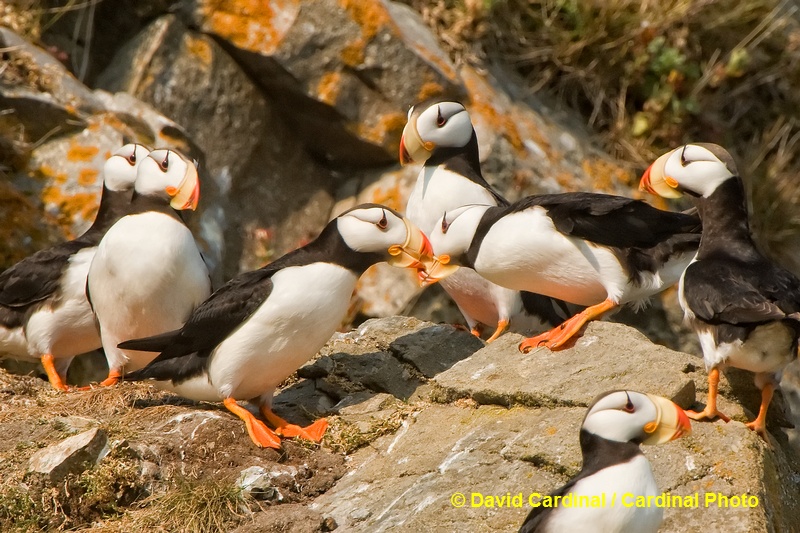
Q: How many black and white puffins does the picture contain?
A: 7